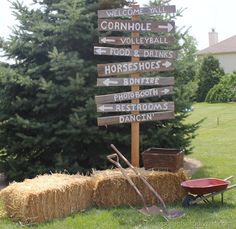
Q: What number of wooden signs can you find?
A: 9